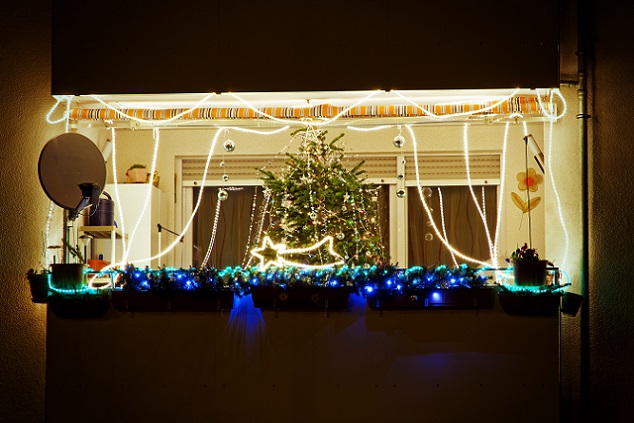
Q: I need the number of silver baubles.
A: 8